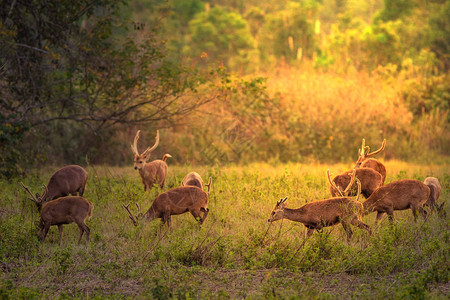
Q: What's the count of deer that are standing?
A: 10